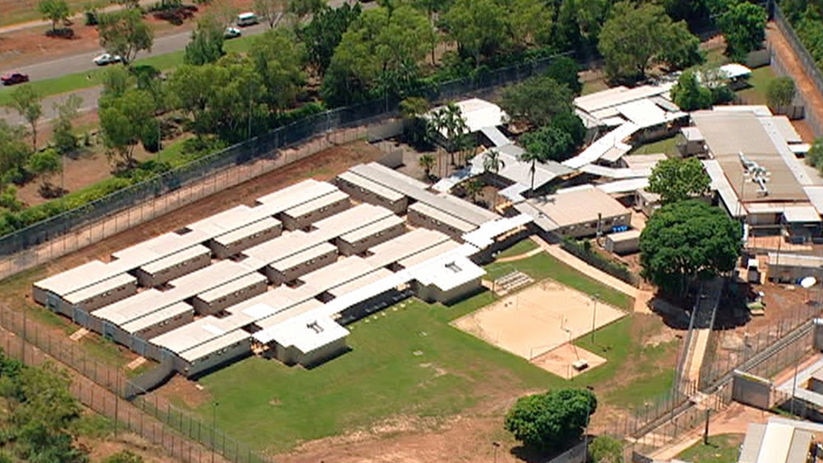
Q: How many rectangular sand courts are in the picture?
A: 1